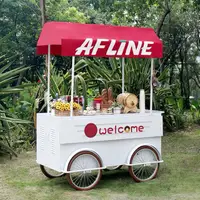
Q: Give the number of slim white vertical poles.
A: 4